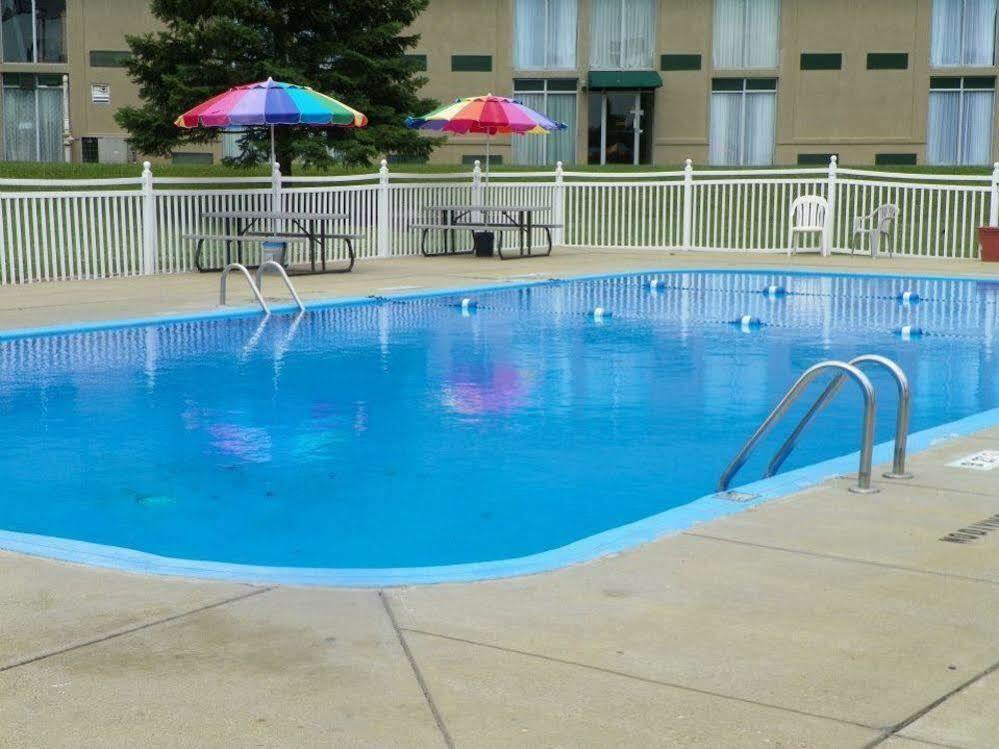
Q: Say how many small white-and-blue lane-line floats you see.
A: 7